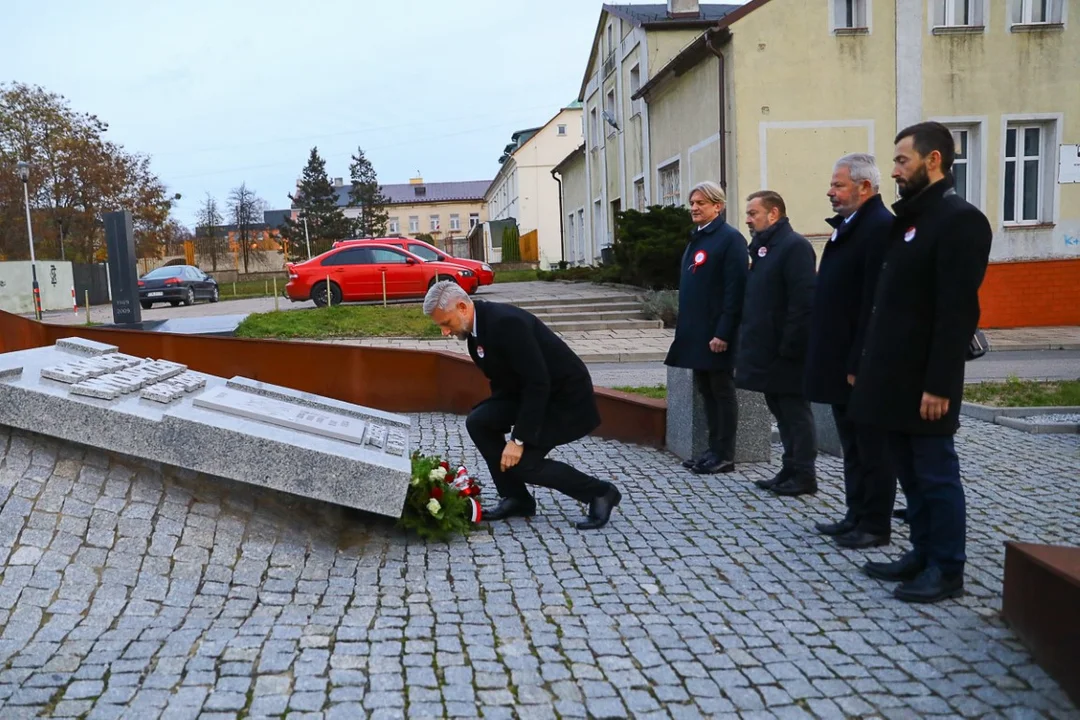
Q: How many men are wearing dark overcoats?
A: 5